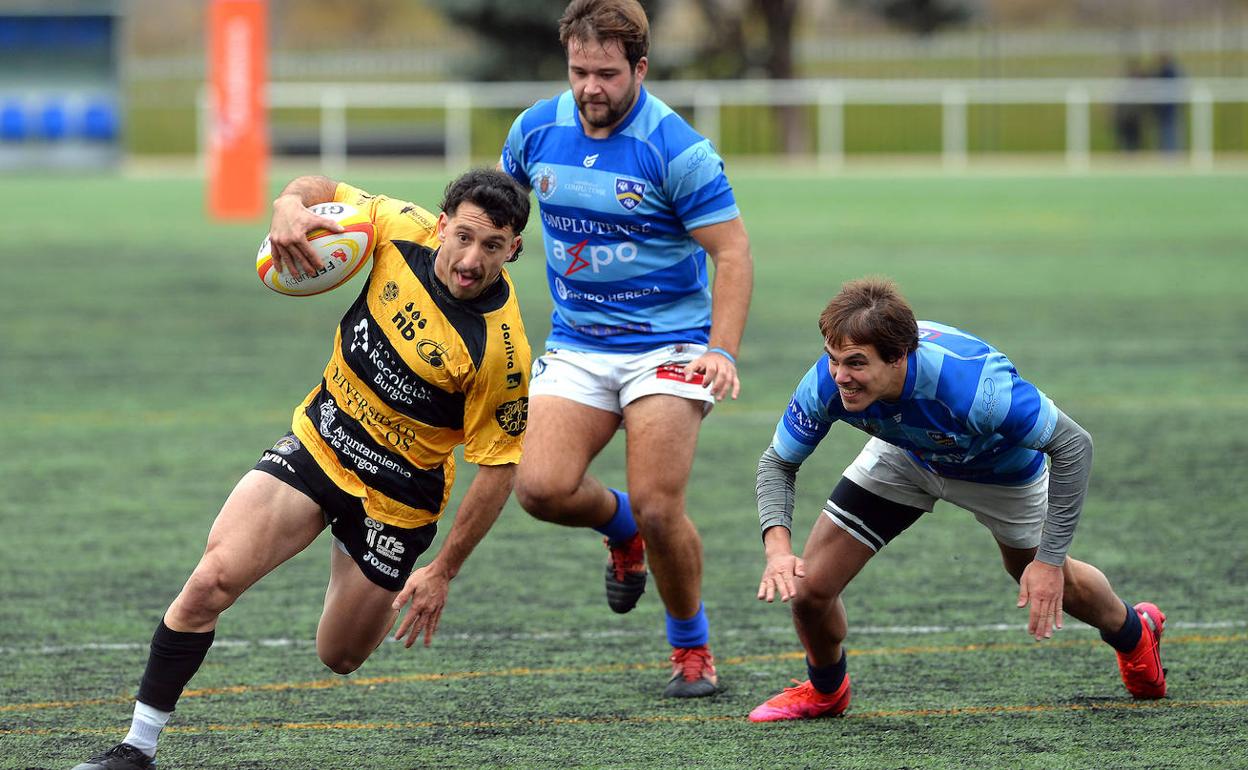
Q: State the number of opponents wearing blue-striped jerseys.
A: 2